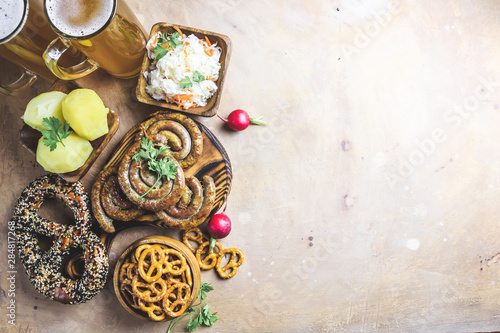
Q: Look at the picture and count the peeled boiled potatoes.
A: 3